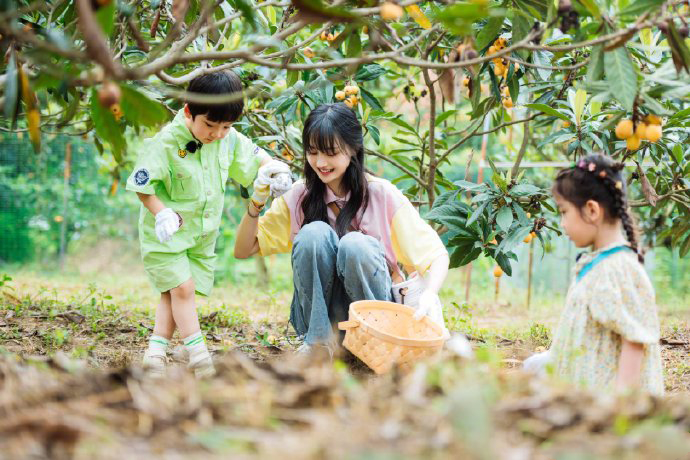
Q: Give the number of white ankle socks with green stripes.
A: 2